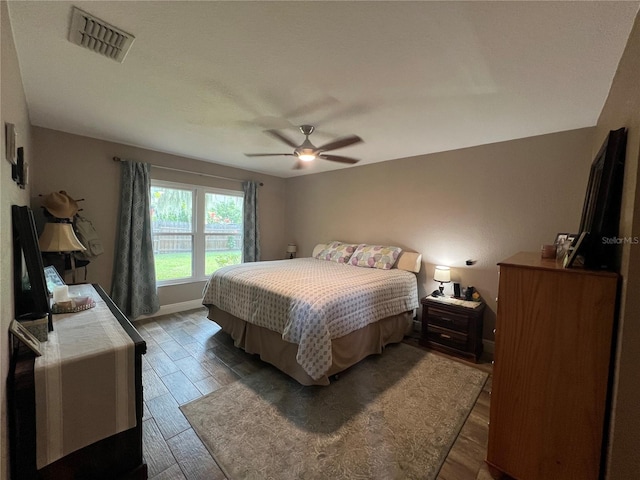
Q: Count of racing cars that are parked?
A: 0